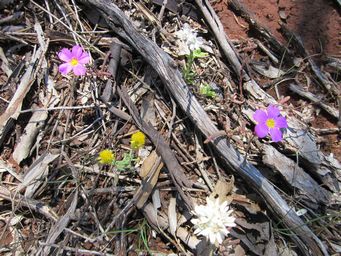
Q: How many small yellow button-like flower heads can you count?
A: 2